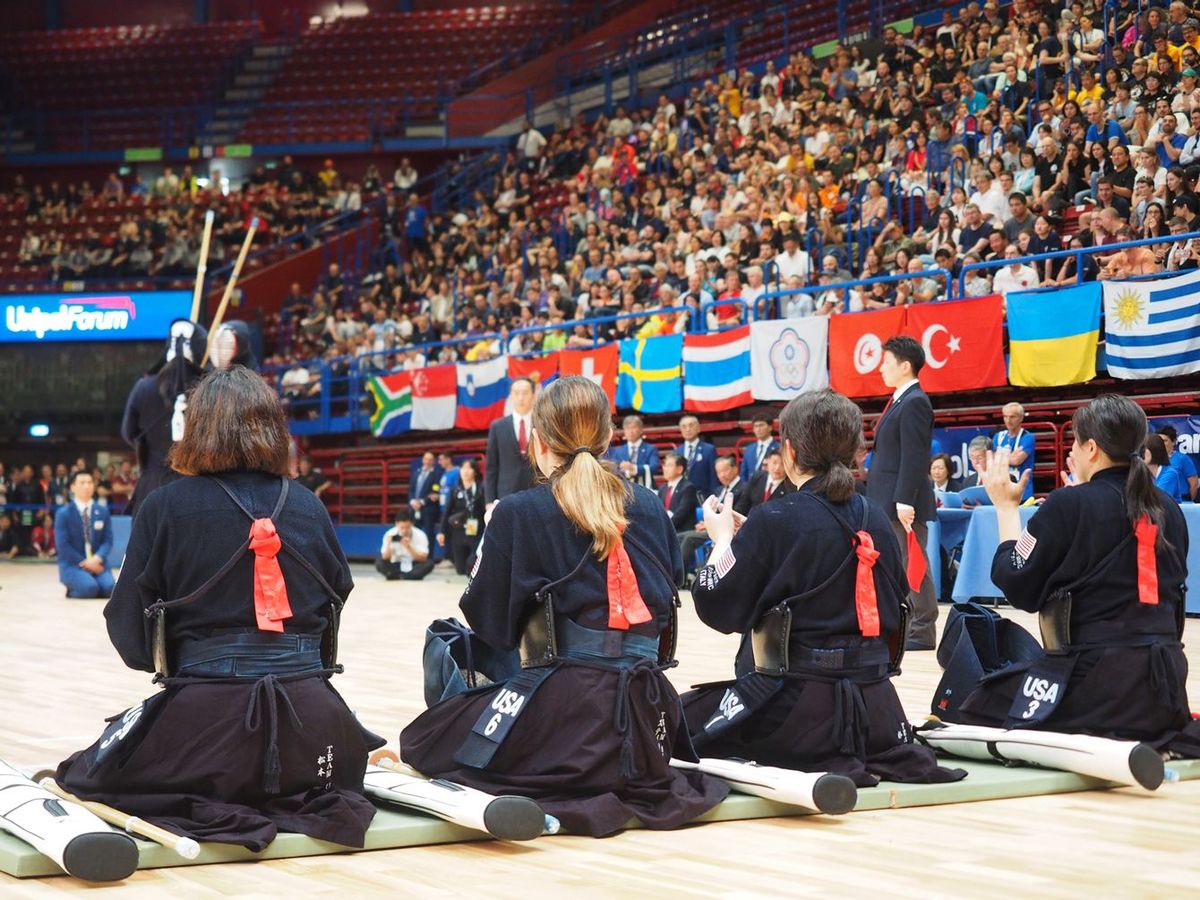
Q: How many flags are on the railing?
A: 12